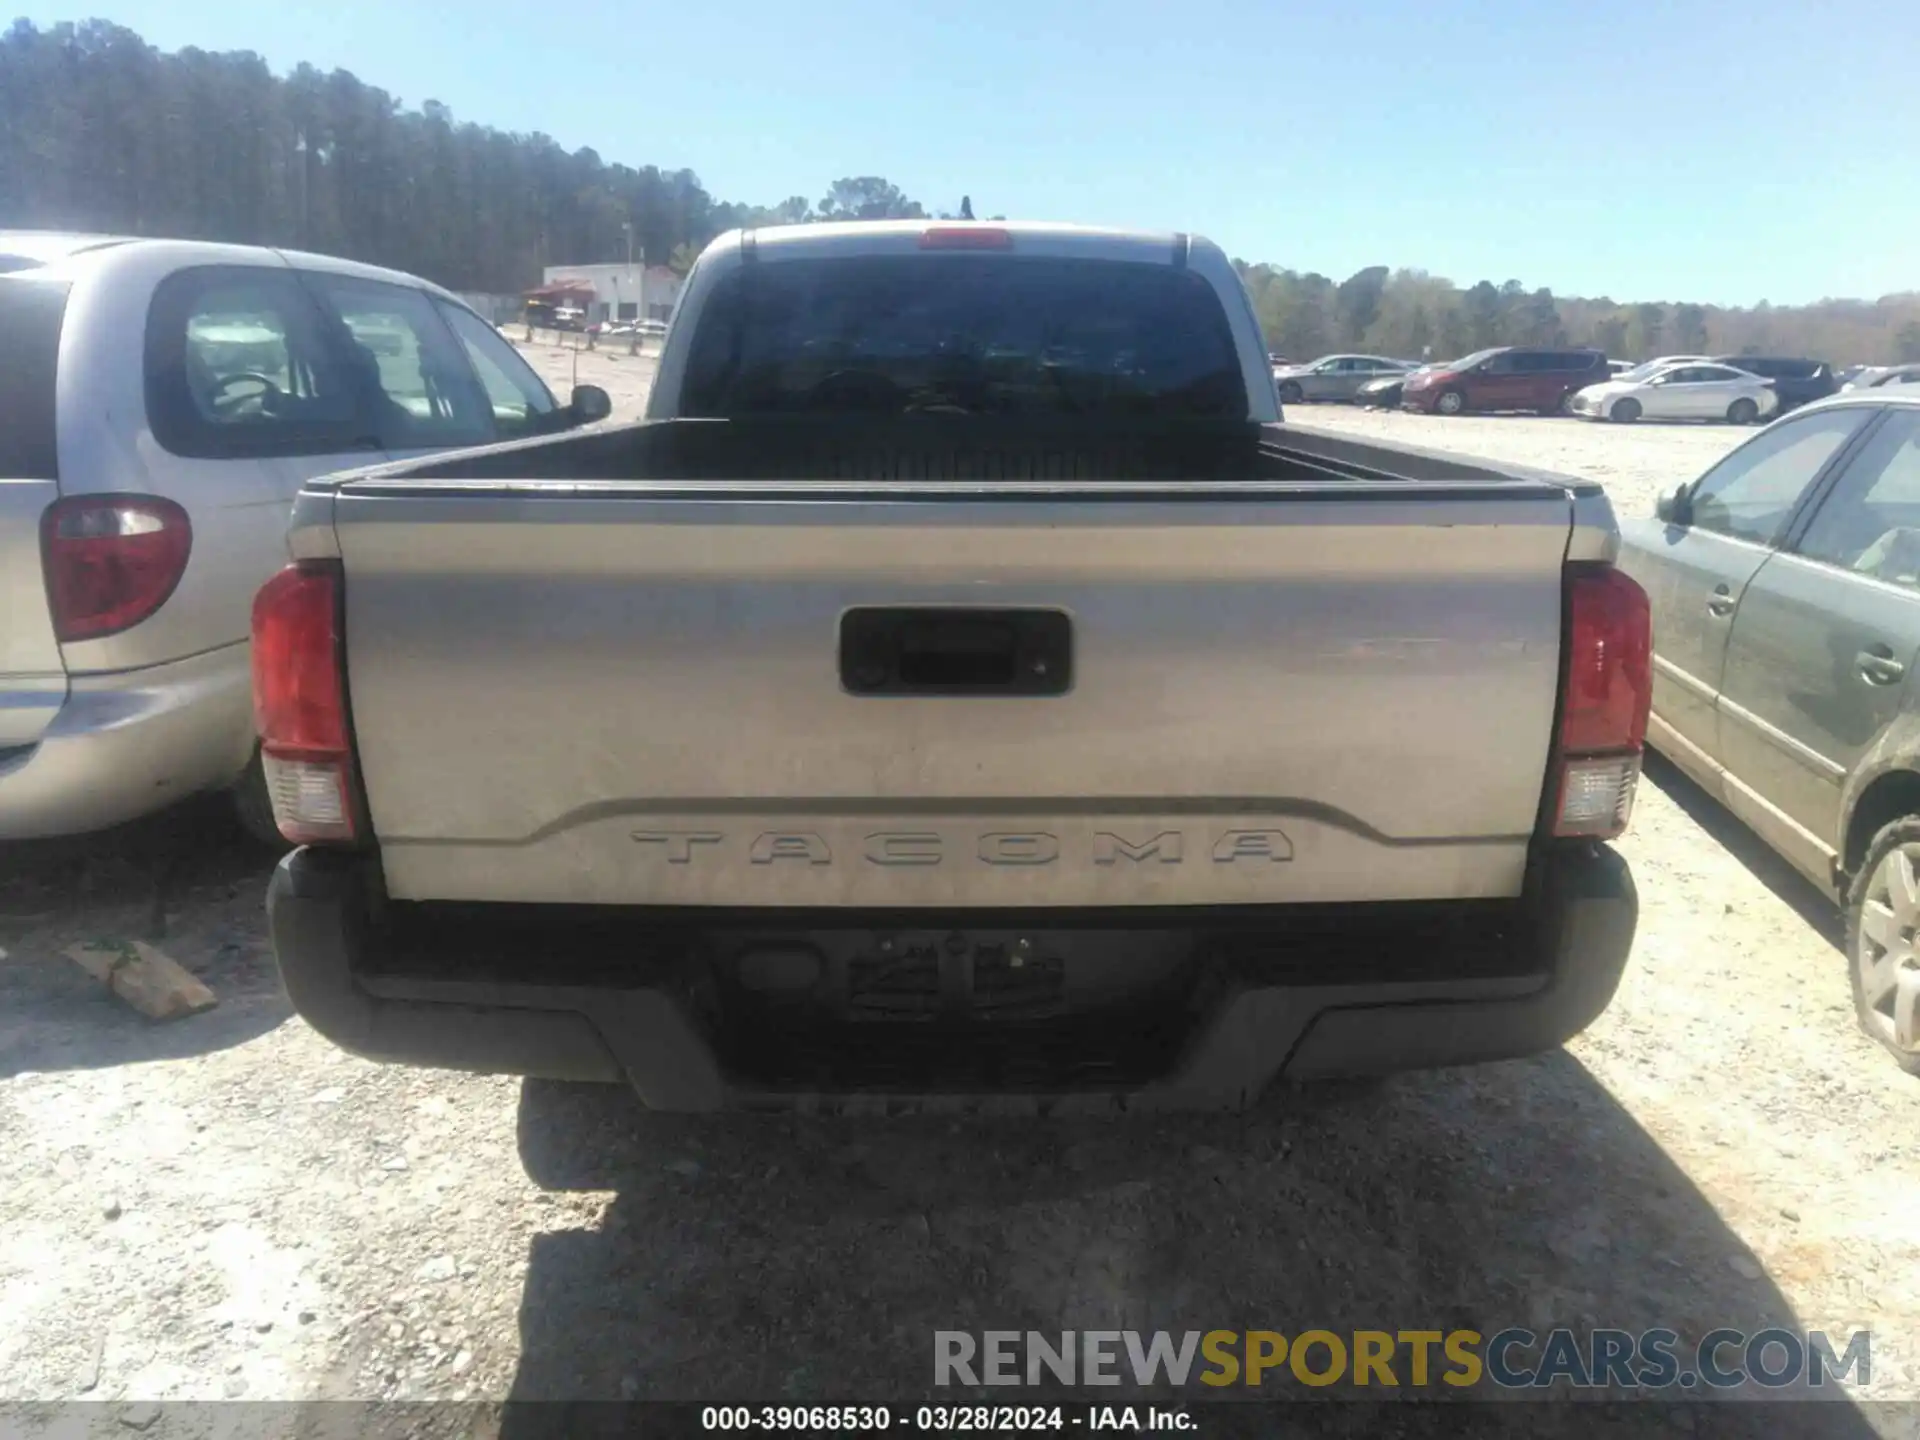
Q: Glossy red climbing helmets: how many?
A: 0